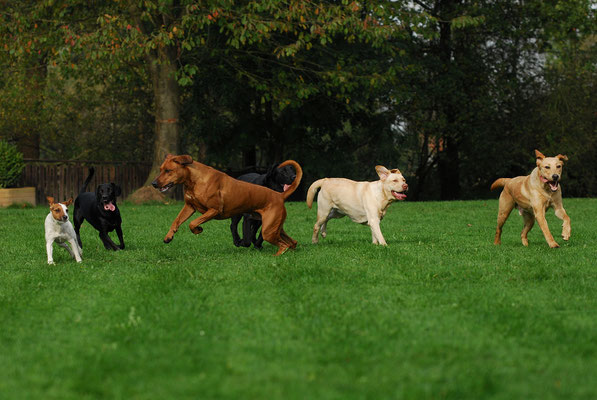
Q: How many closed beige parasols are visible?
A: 0